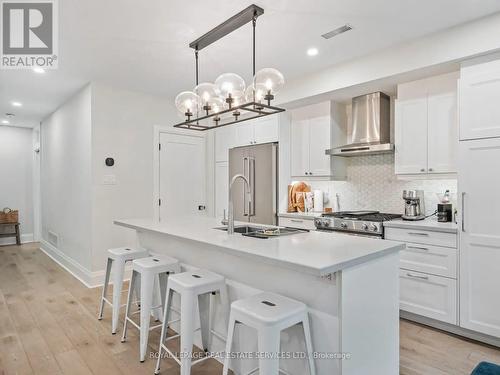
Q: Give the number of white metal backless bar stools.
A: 4